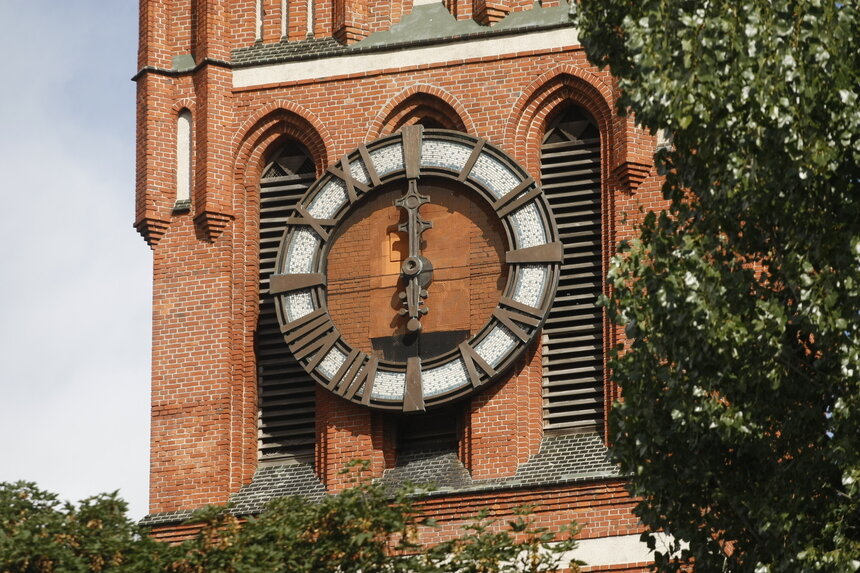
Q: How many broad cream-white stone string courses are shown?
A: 2